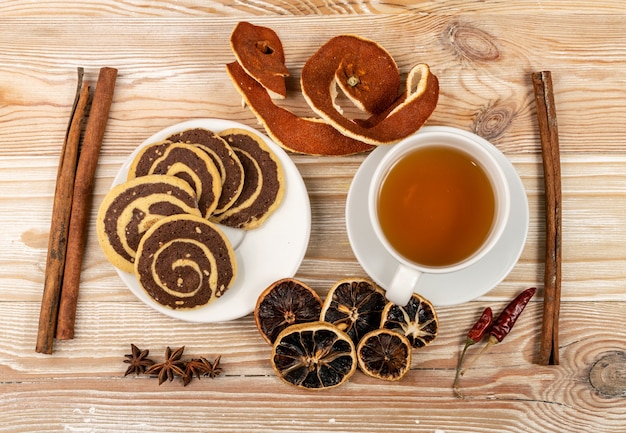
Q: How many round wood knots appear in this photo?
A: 3